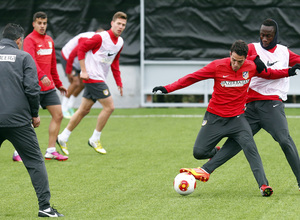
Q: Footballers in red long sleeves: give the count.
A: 5